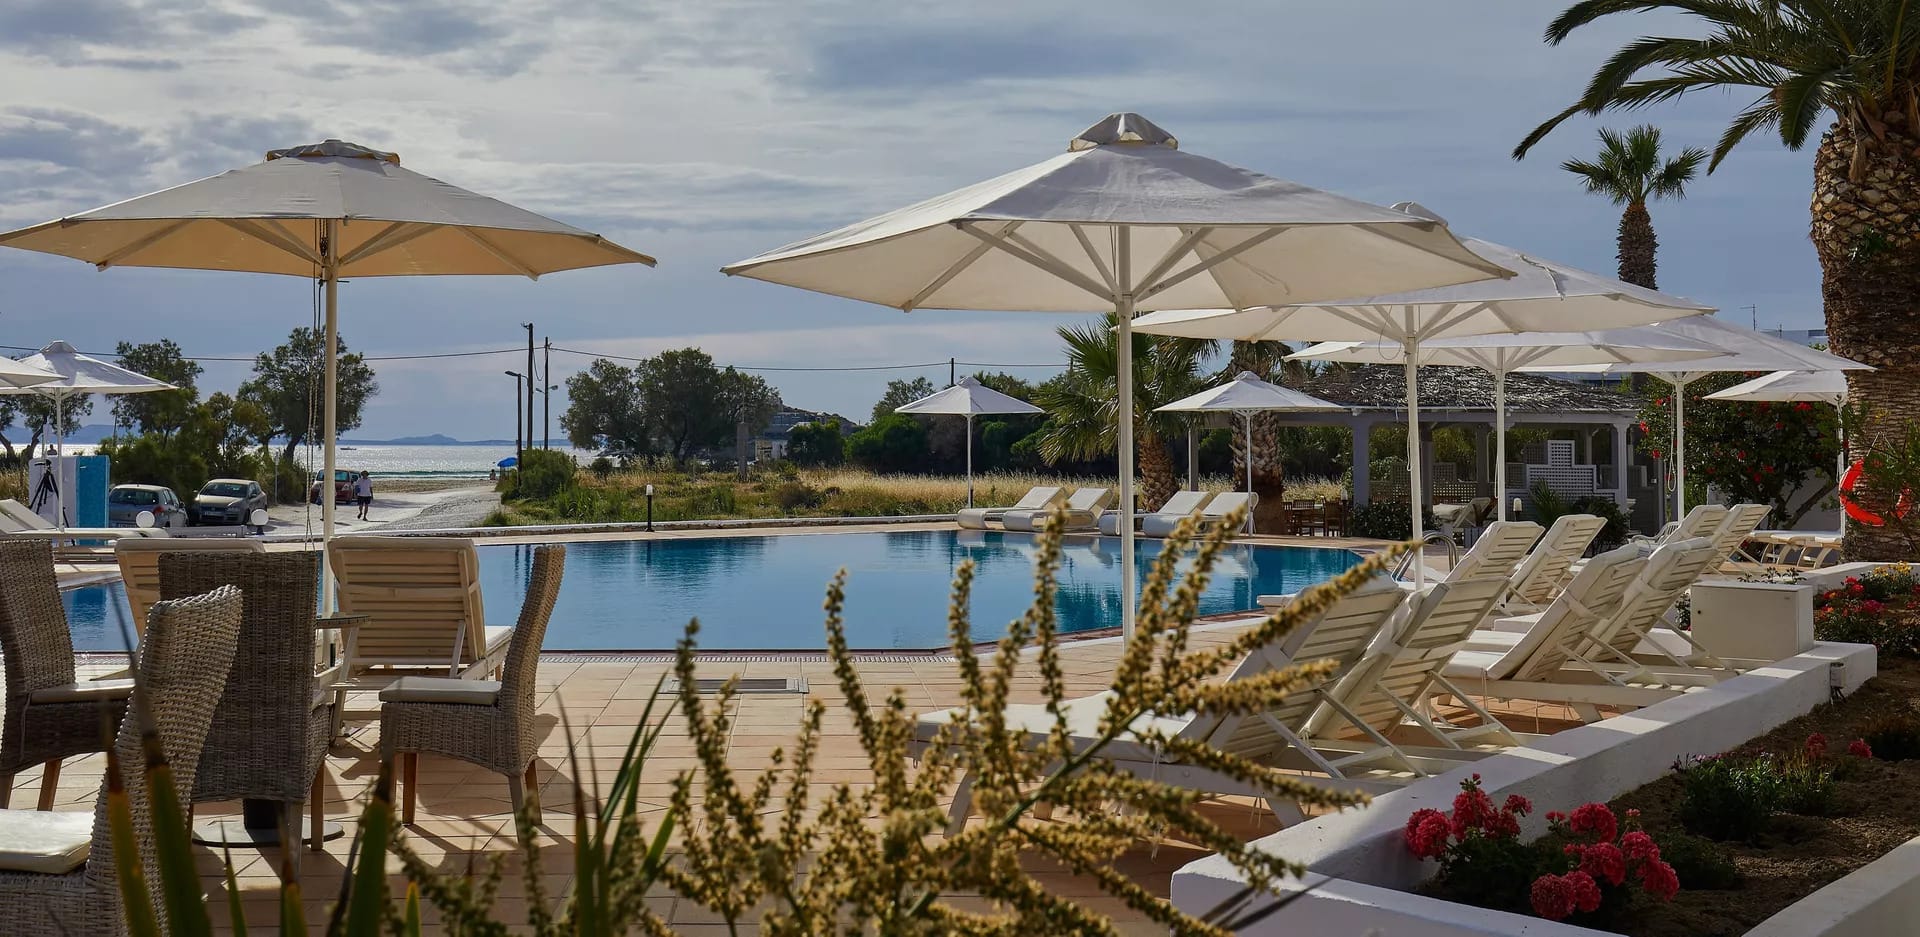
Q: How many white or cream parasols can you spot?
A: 10